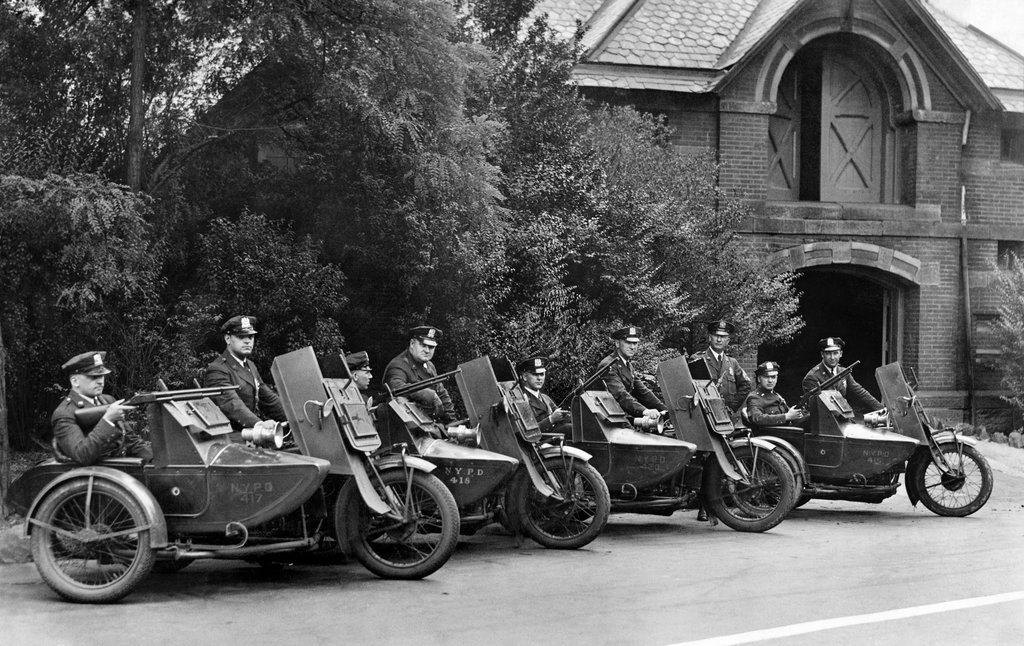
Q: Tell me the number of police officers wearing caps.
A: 9